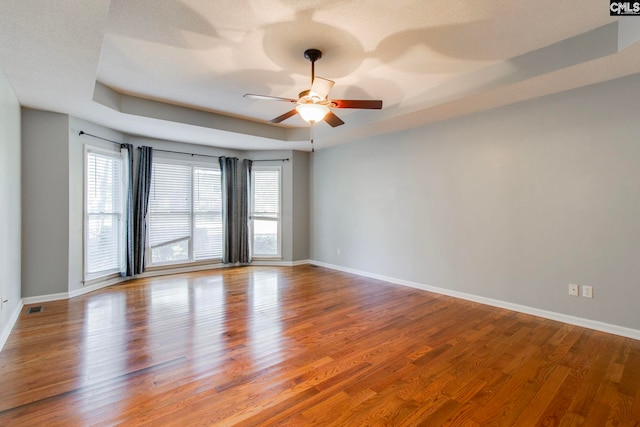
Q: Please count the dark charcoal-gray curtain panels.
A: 4